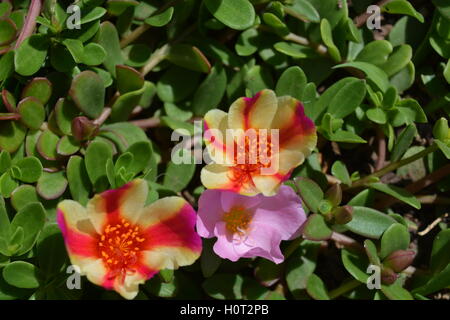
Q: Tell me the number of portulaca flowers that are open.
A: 3